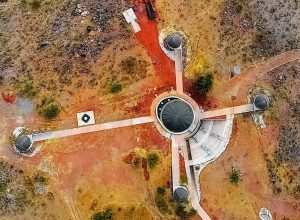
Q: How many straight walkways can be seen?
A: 4